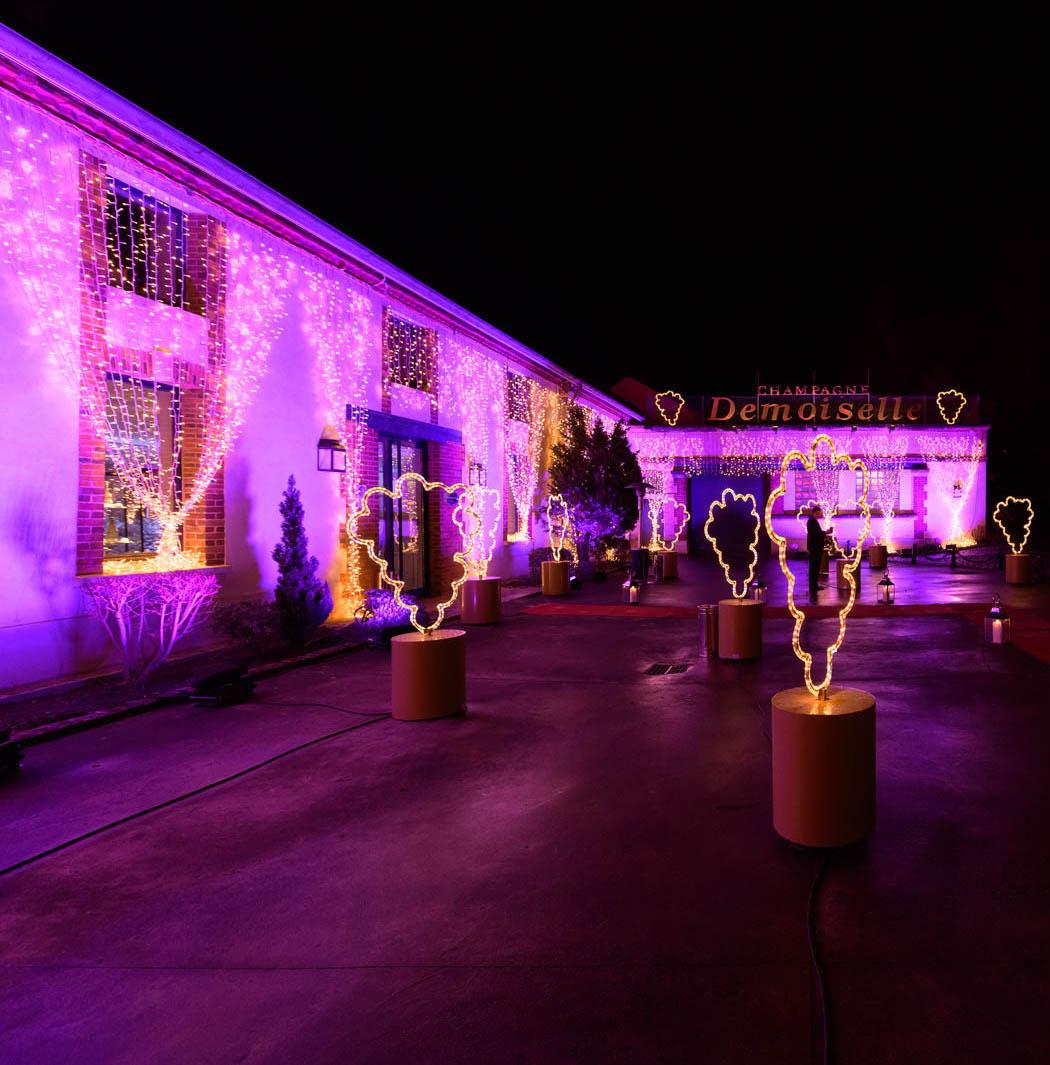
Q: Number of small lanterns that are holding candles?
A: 4